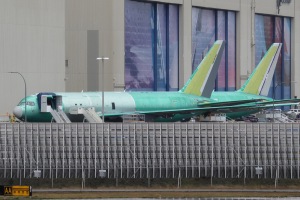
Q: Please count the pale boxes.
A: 3